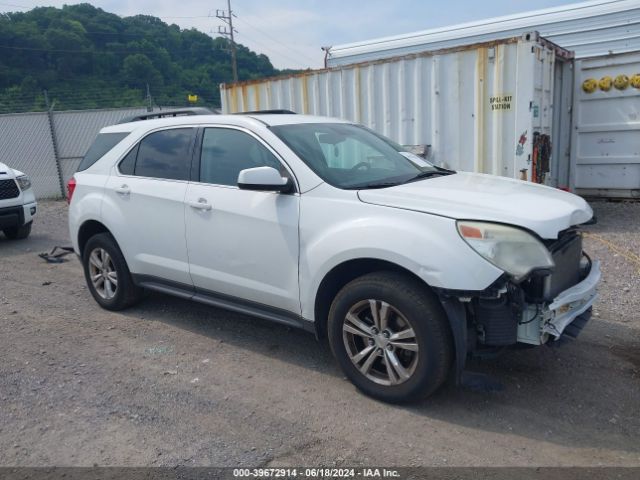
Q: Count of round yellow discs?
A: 4